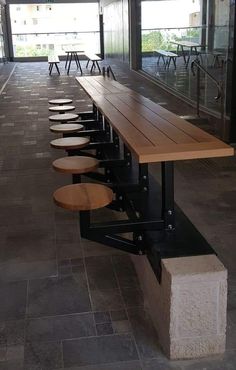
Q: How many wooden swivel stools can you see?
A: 7